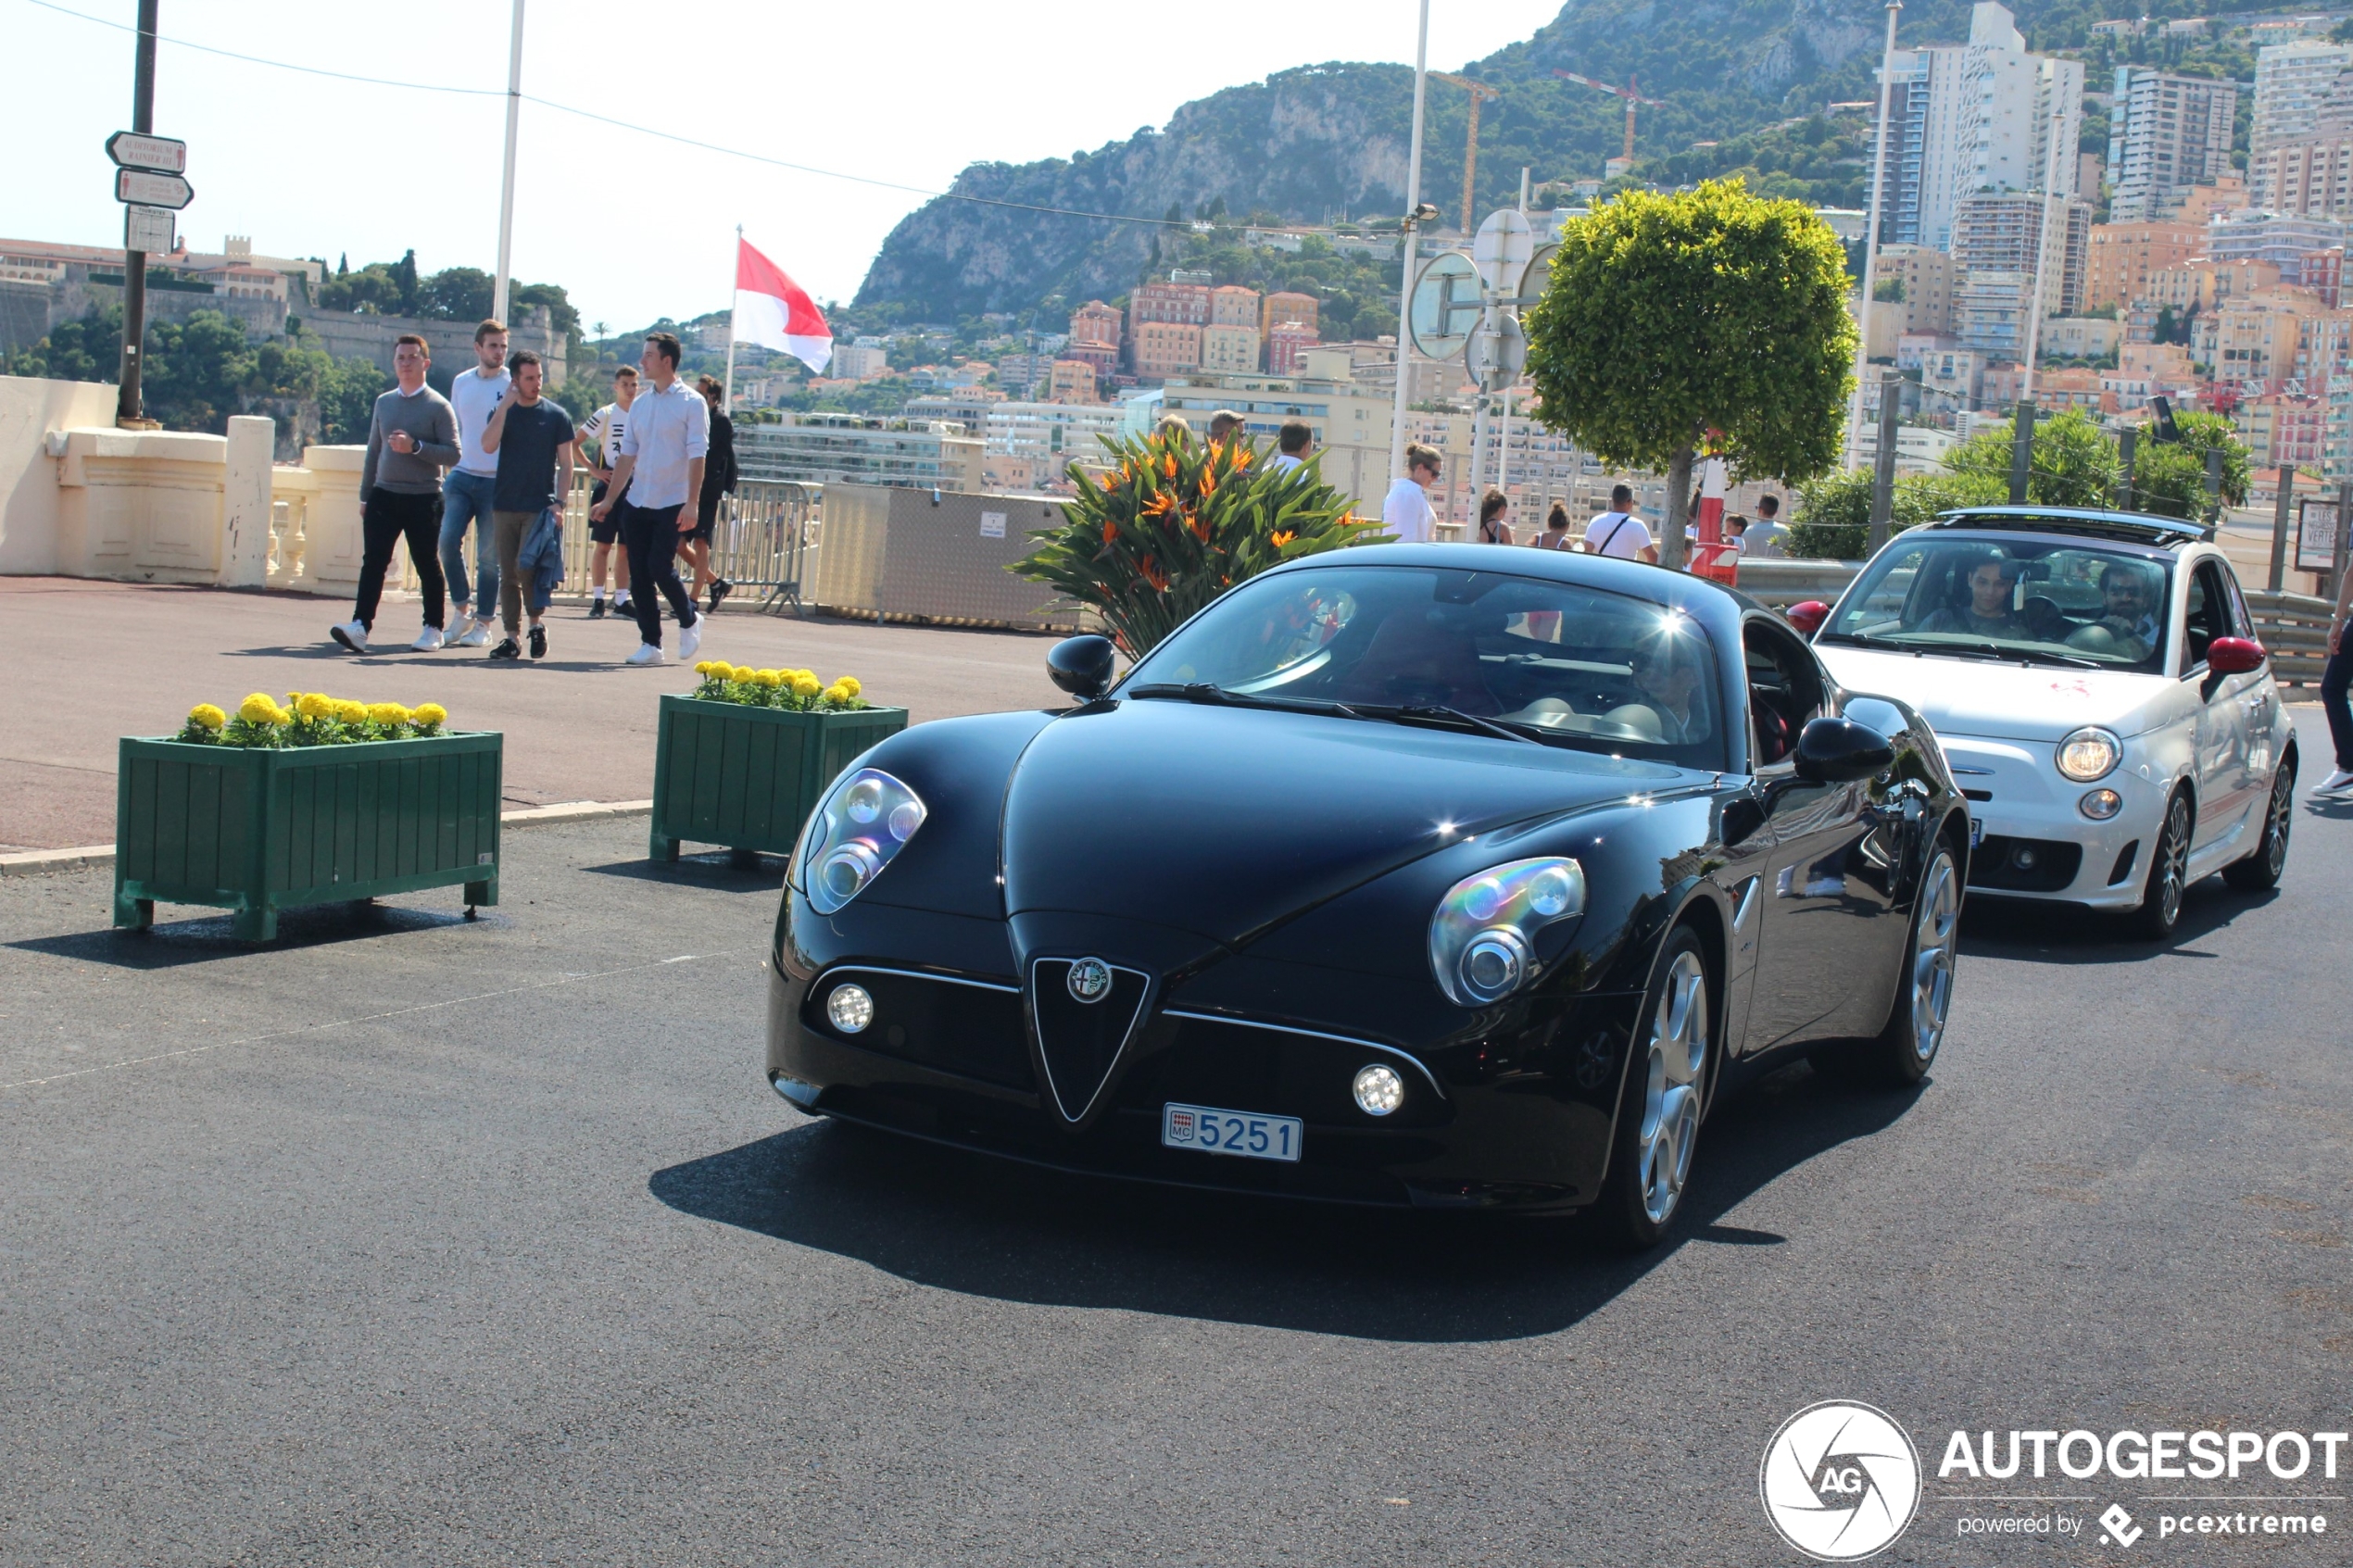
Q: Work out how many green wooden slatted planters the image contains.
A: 2